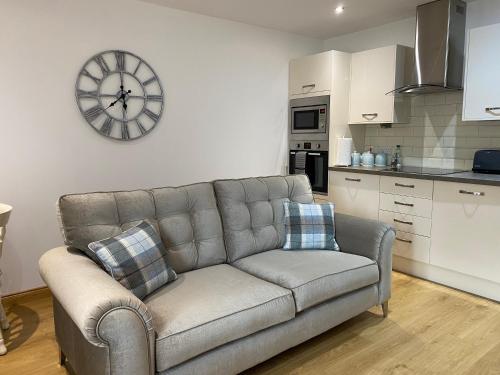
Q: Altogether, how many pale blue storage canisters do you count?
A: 3